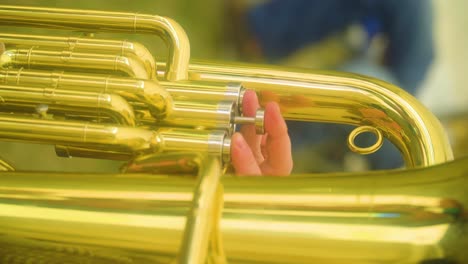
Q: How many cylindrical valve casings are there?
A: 3